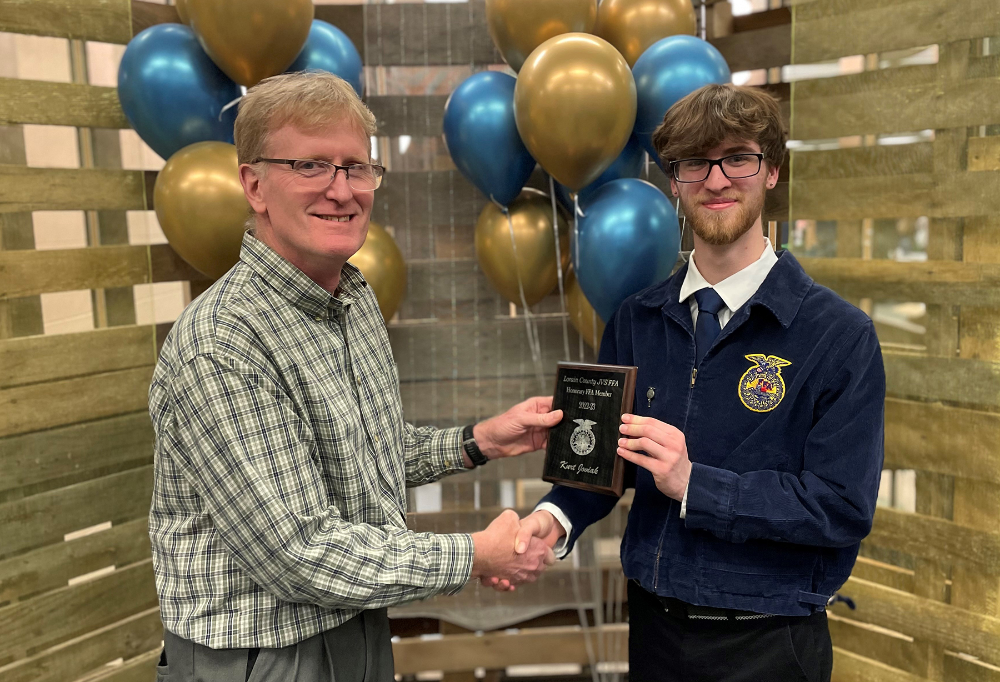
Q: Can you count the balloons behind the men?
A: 15